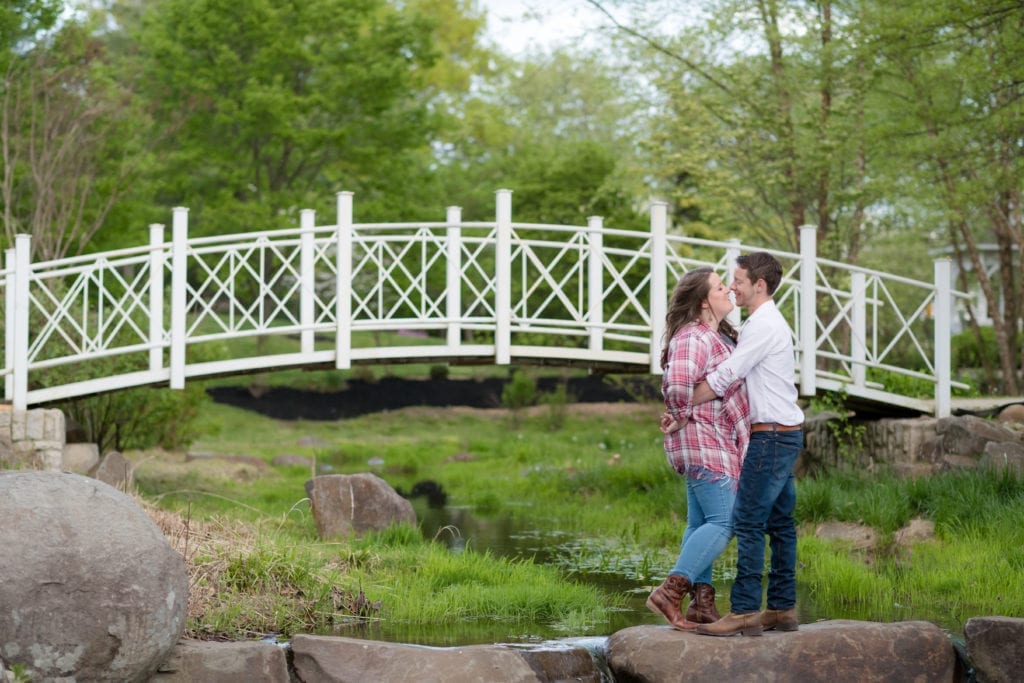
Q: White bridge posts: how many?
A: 14